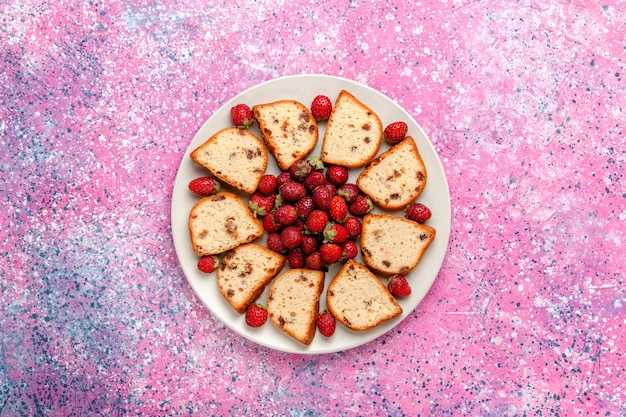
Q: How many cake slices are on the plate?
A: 9